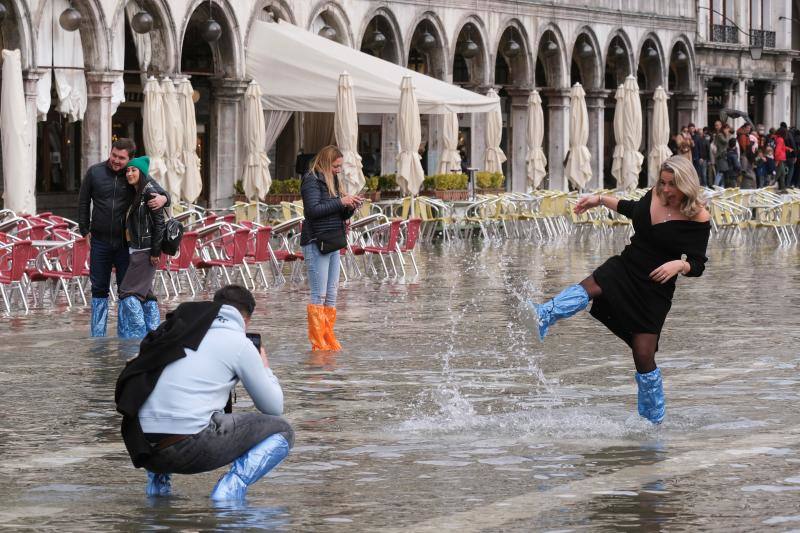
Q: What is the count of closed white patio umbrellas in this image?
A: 14